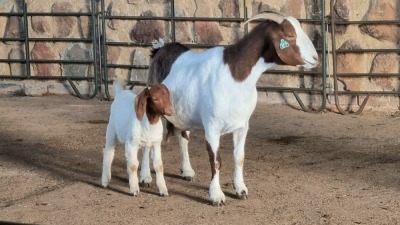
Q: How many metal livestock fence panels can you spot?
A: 3